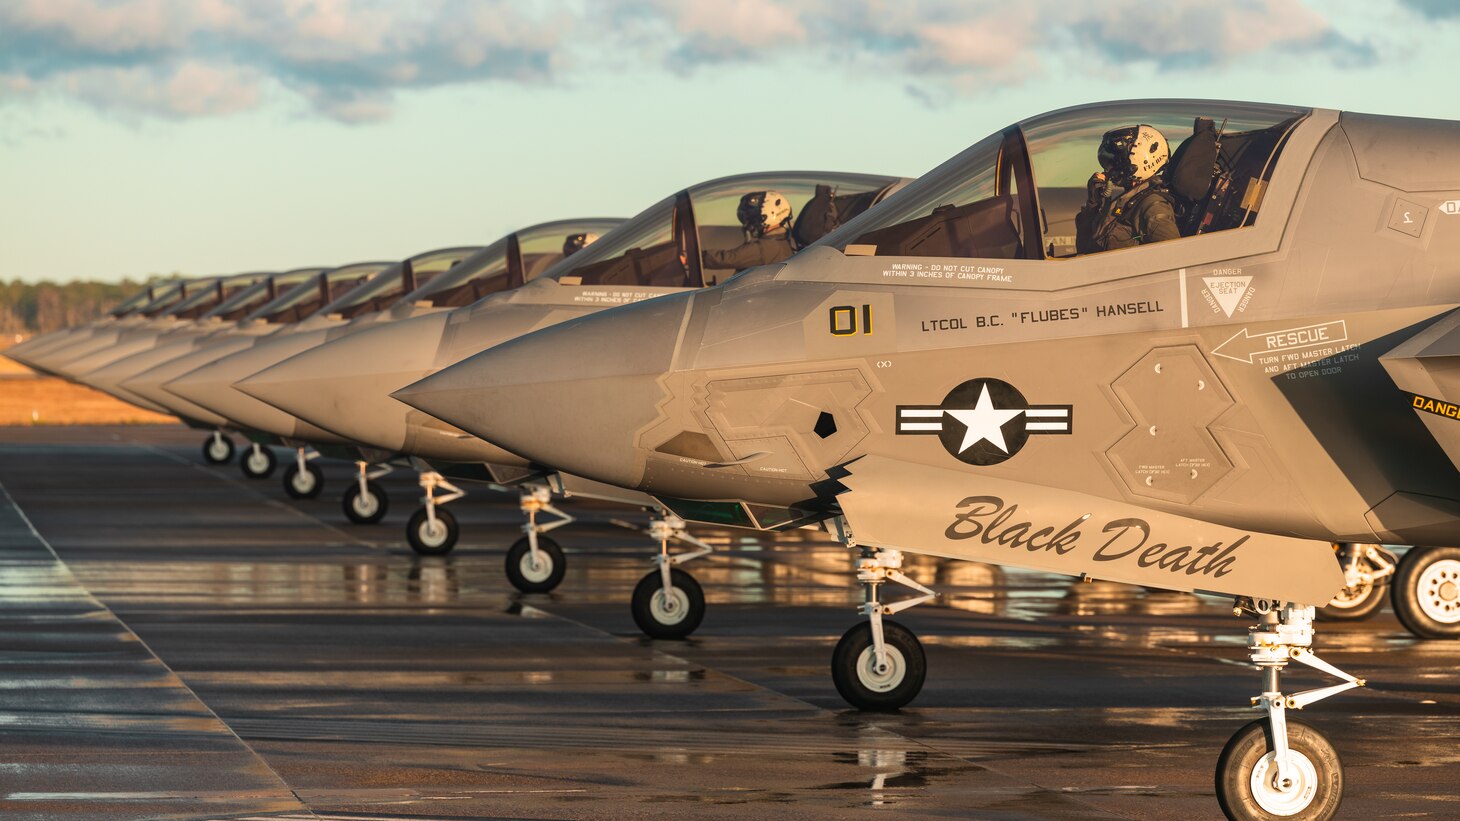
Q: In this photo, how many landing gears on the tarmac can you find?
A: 11